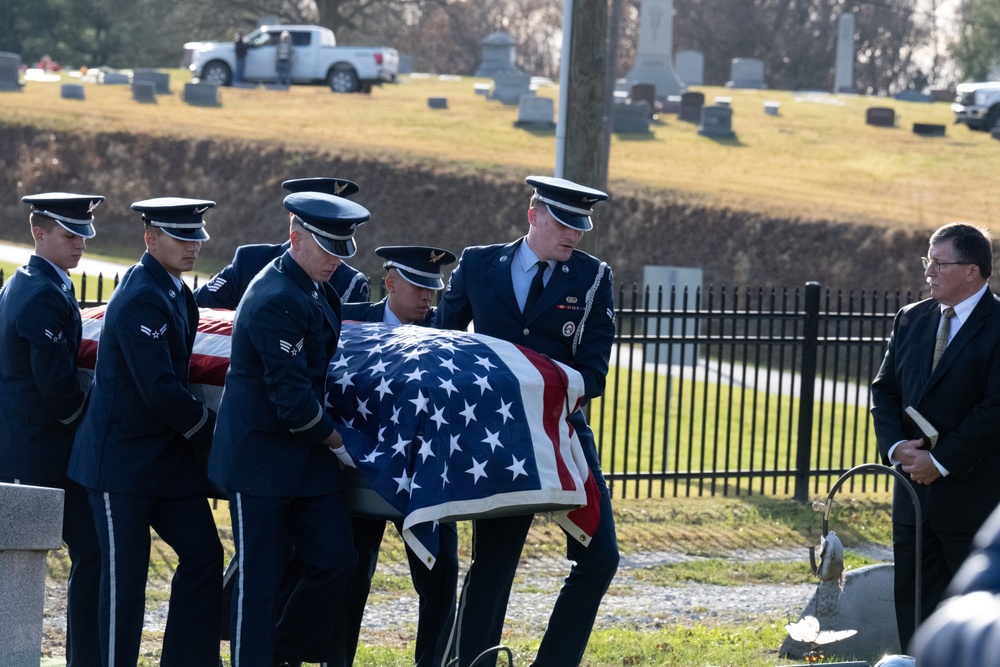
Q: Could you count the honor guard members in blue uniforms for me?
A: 6